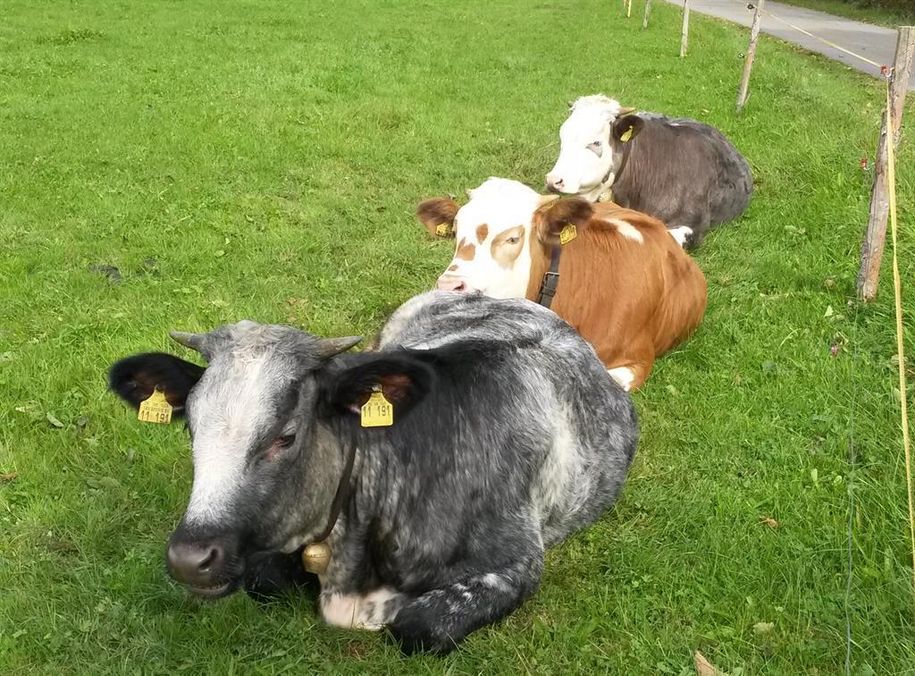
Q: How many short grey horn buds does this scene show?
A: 2